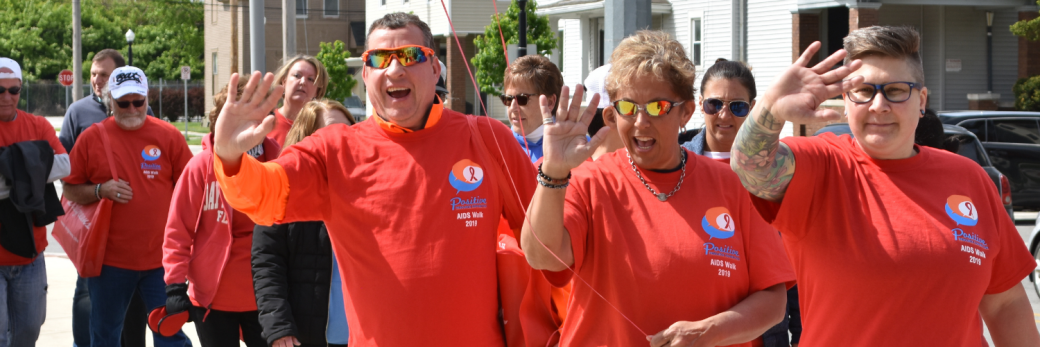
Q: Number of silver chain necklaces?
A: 1